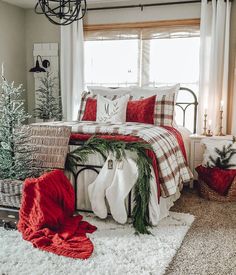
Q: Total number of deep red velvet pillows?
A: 2